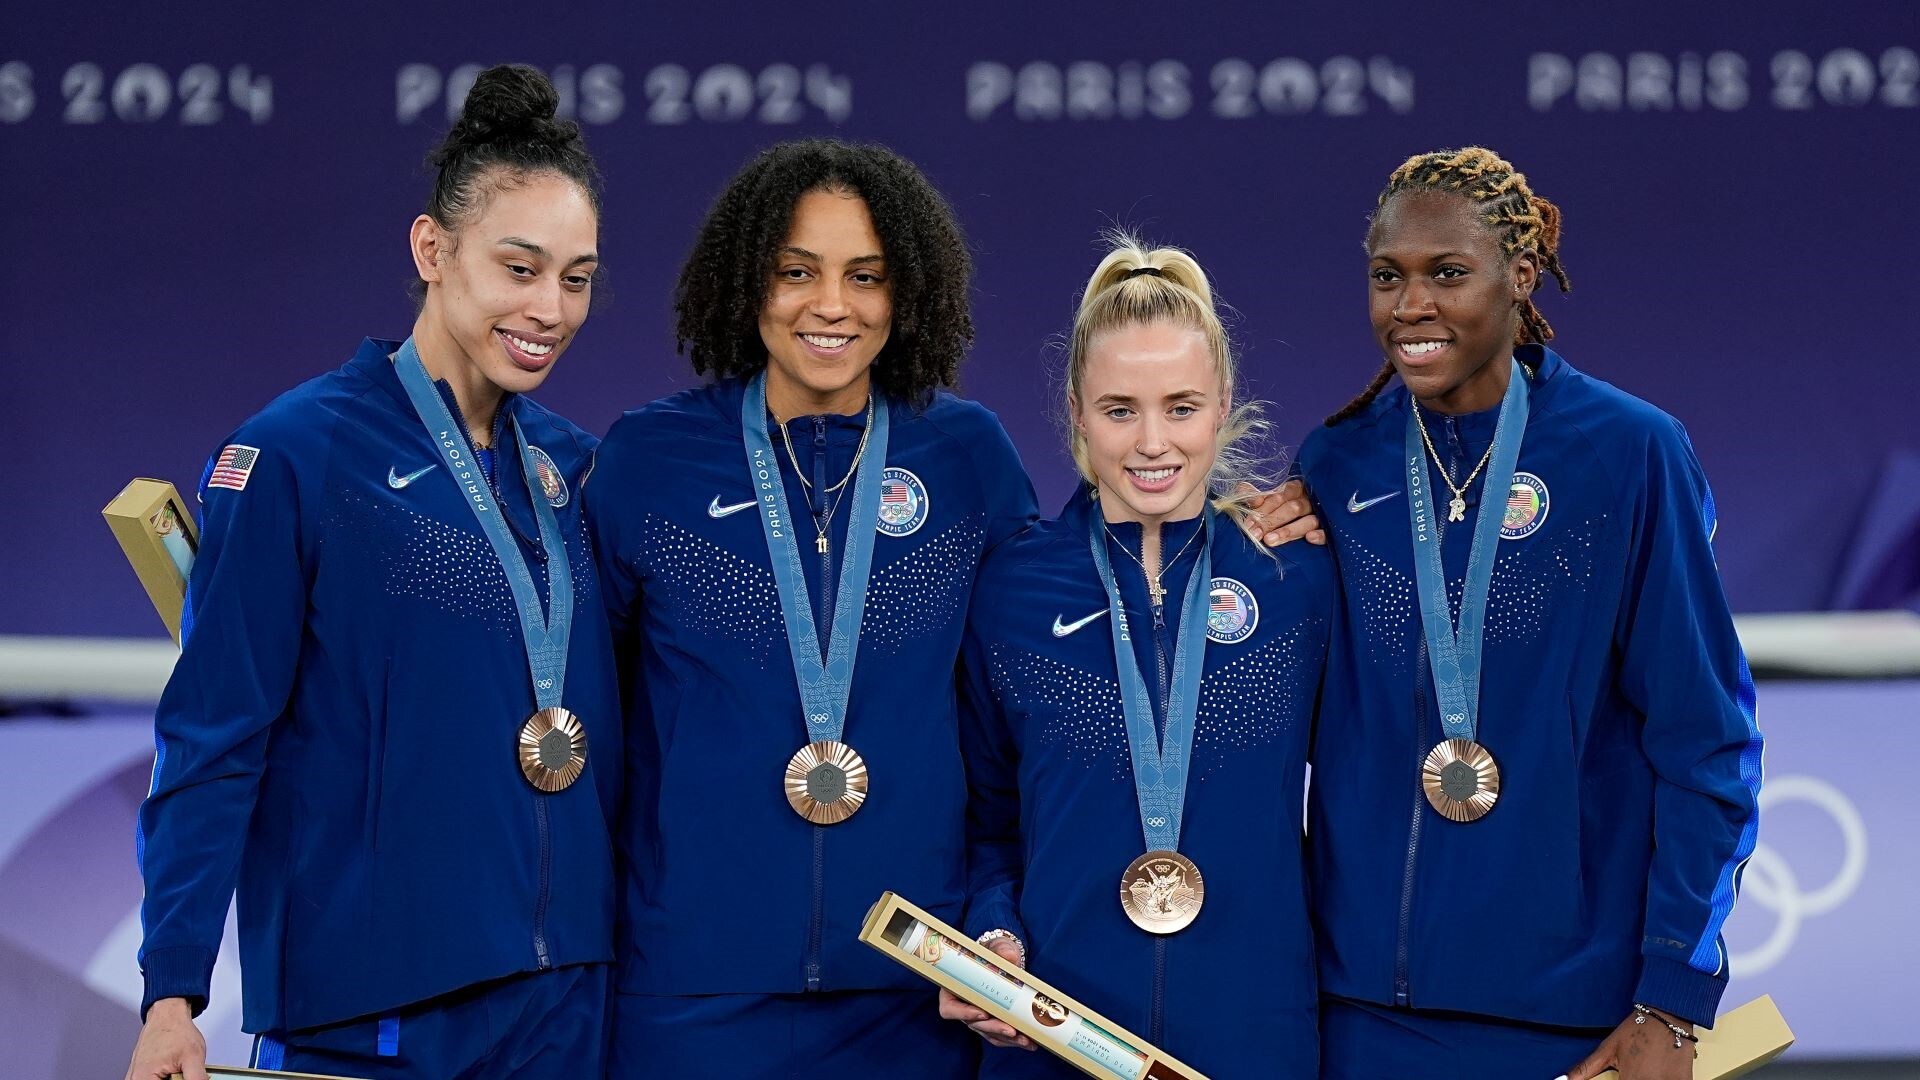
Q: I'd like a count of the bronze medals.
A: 4